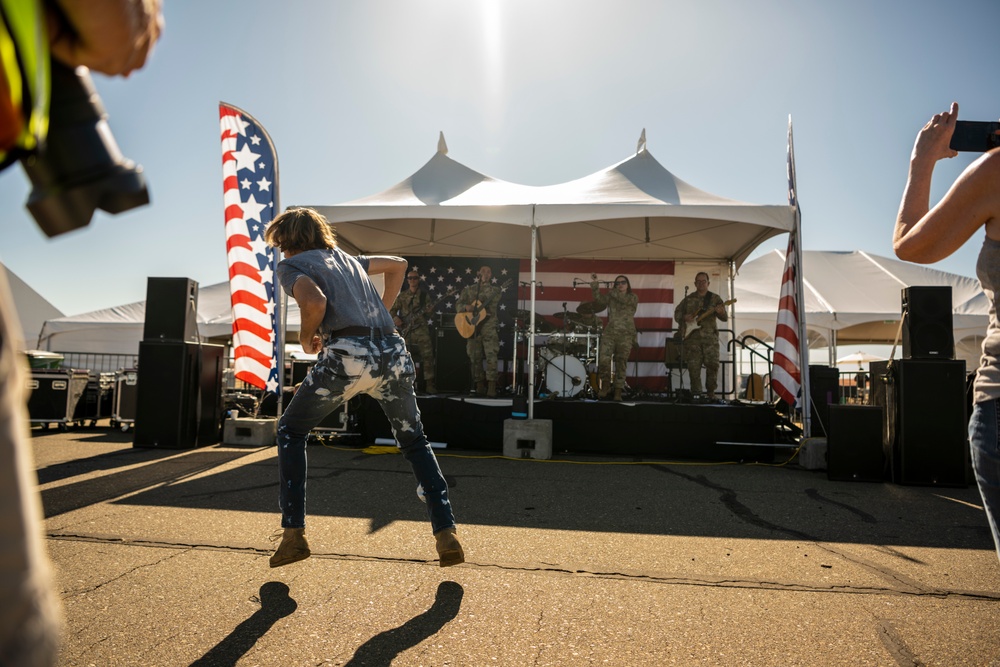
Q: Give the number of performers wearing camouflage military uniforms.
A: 4